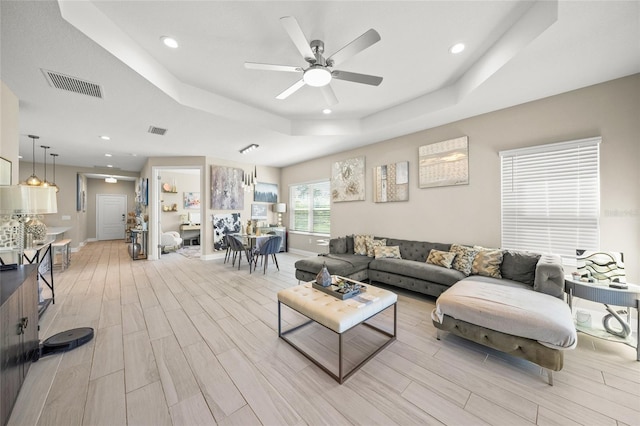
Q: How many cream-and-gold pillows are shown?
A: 6